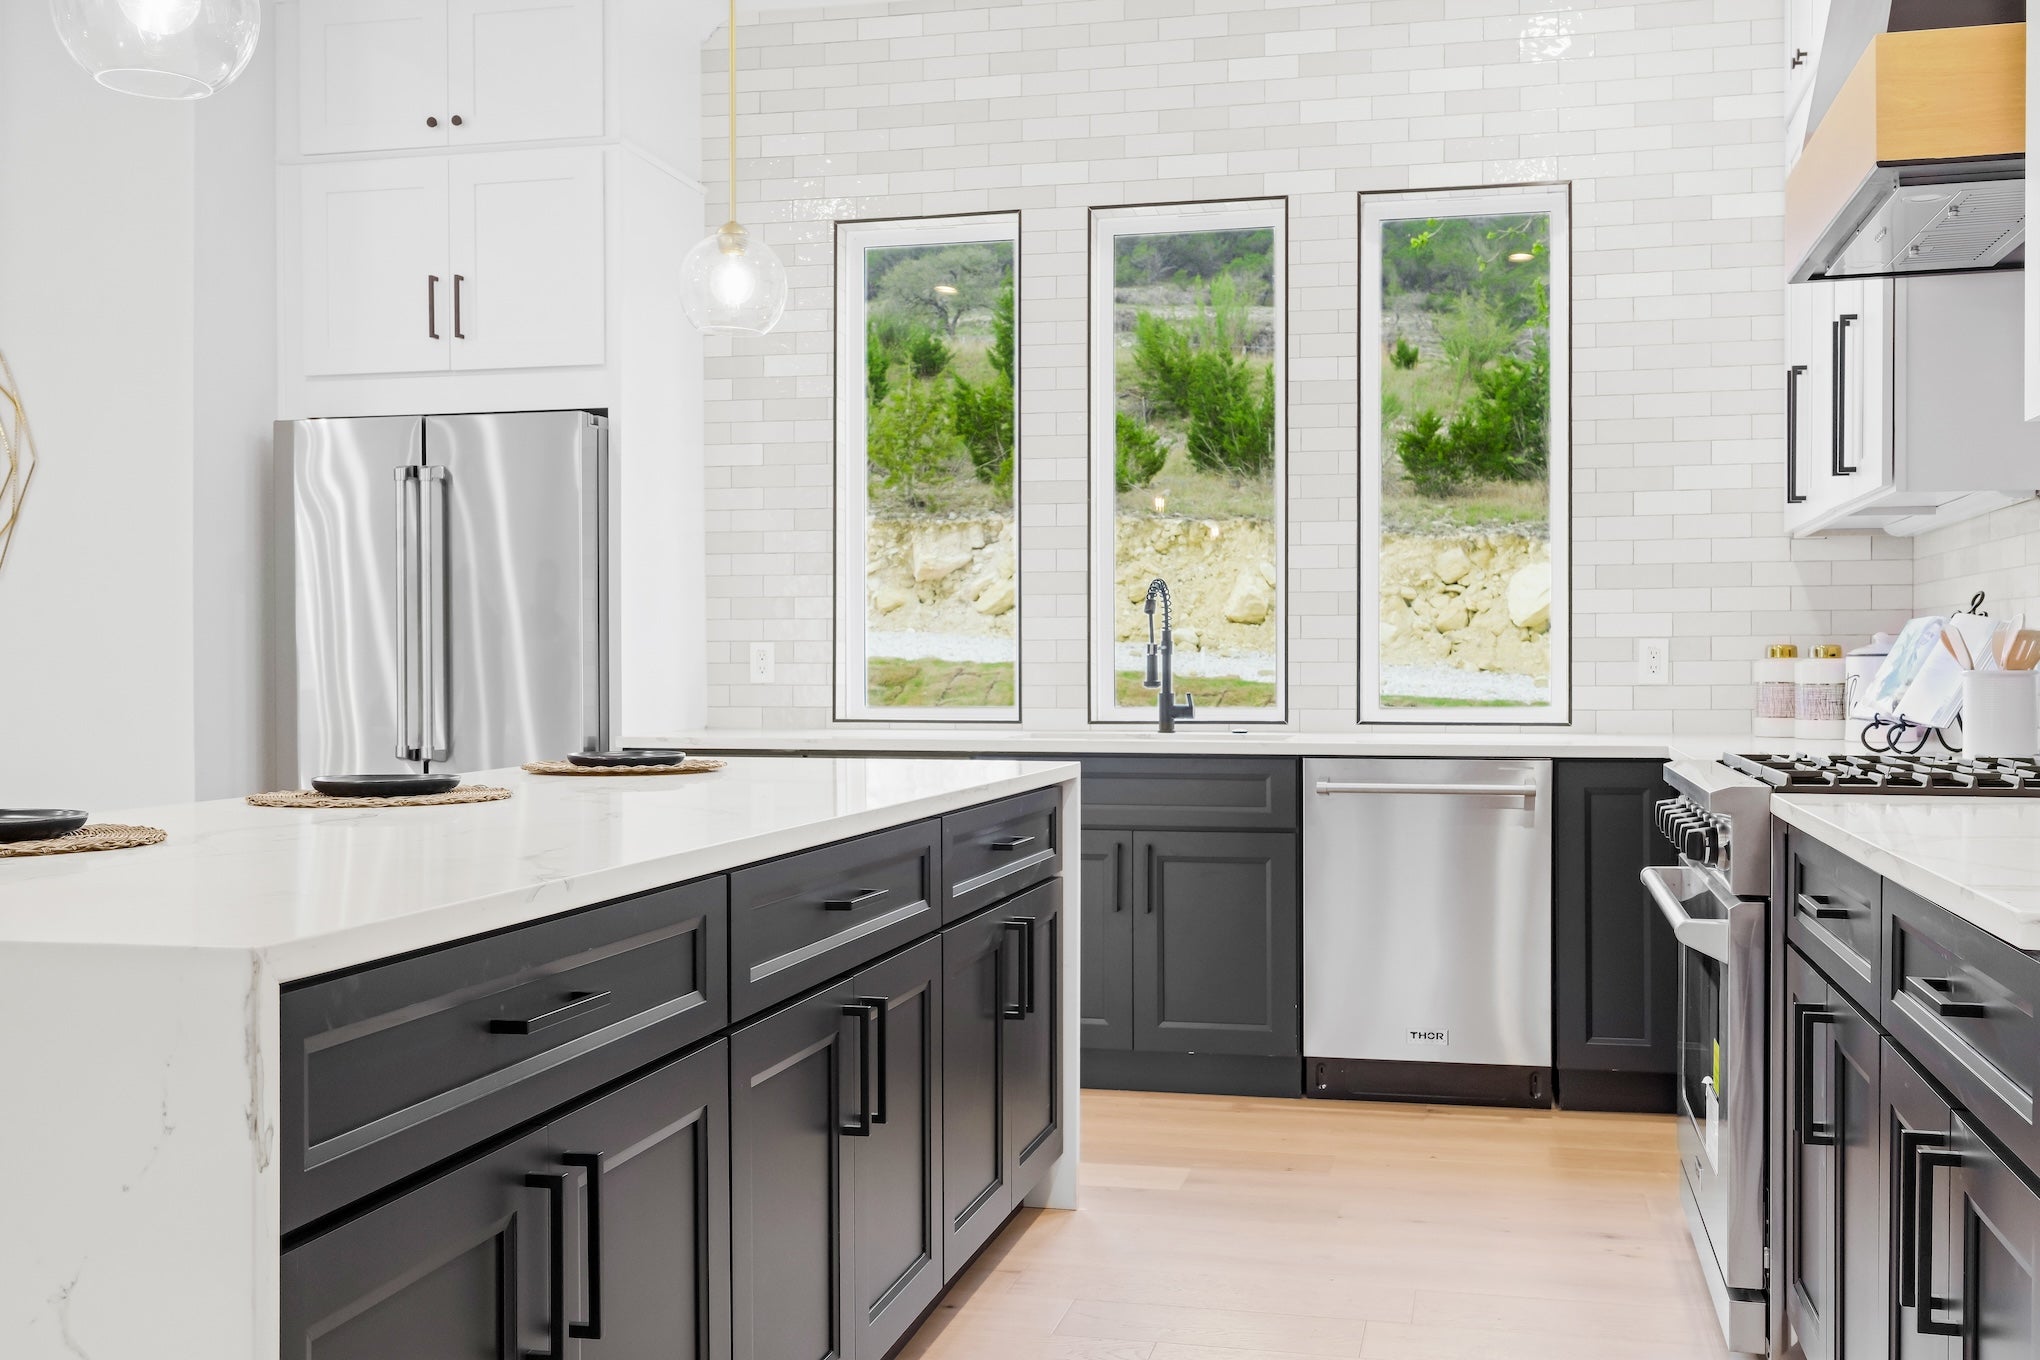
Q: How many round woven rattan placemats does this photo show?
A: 3